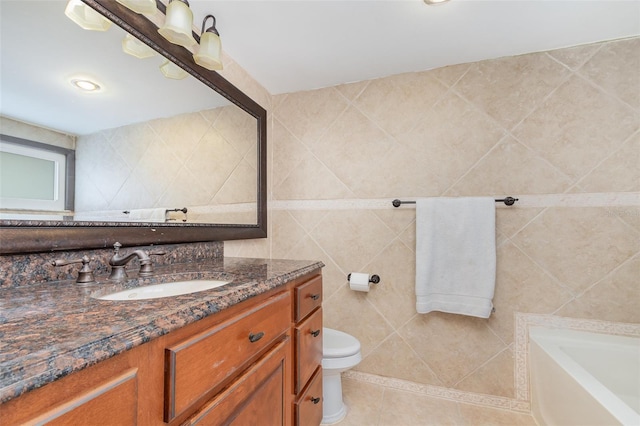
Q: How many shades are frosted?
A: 3